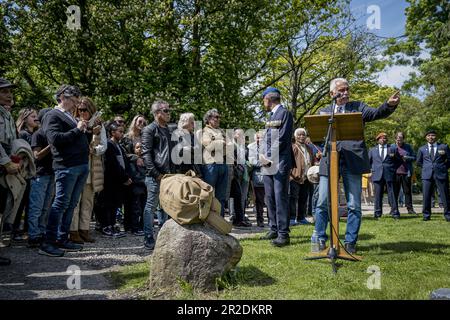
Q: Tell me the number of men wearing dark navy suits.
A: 3